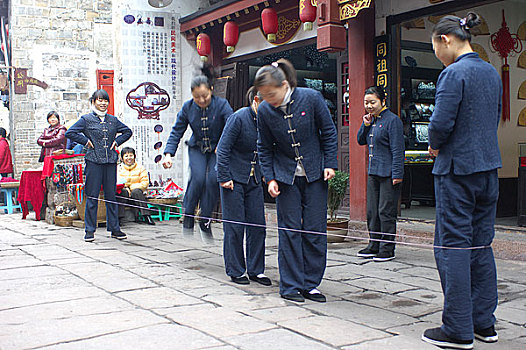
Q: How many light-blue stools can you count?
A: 1